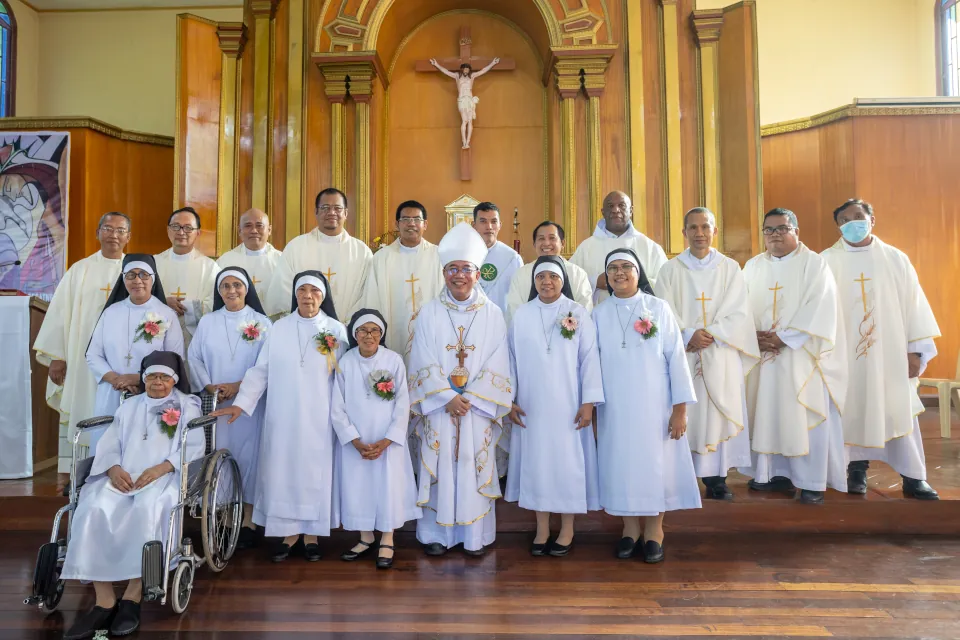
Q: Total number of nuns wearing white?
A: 7